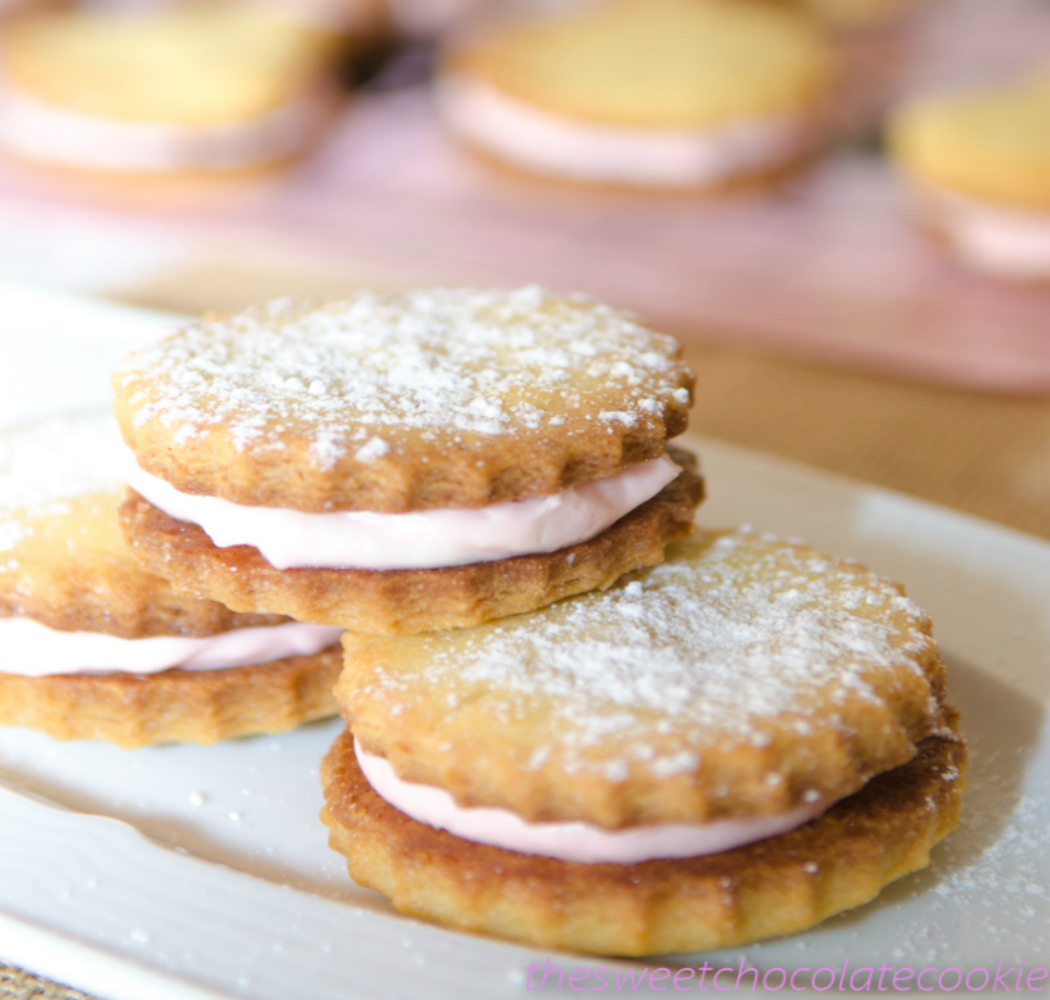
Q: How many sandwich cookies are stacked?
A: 3